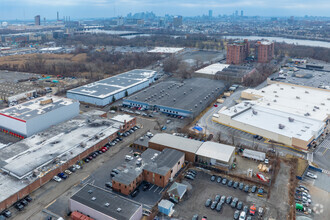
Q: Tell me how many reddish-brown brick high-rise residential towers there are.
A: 2